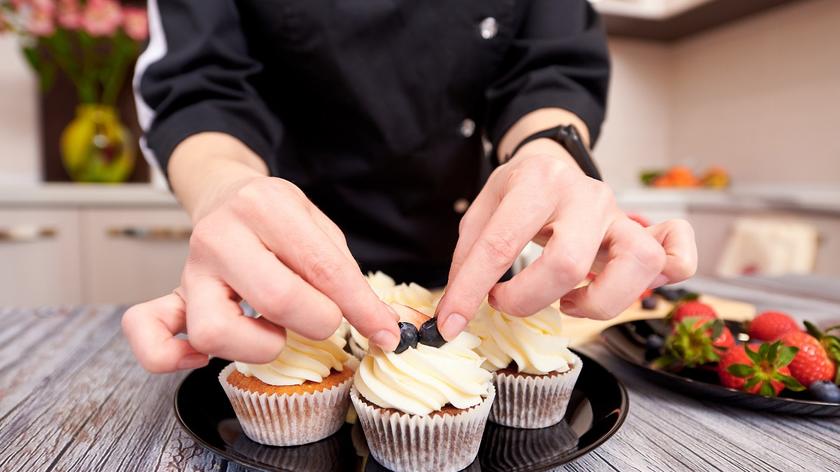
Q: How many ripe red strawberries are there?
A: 5